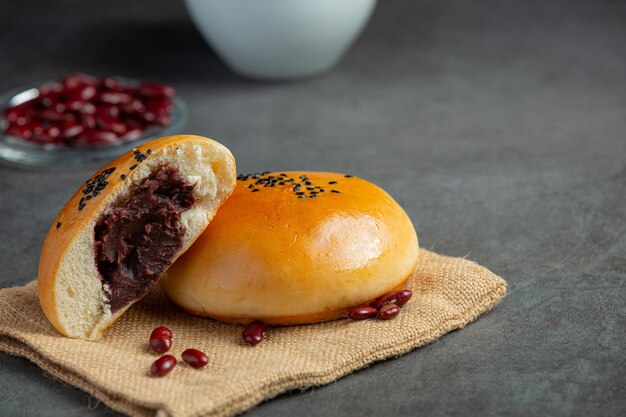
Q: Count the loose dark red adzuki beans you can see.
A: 7